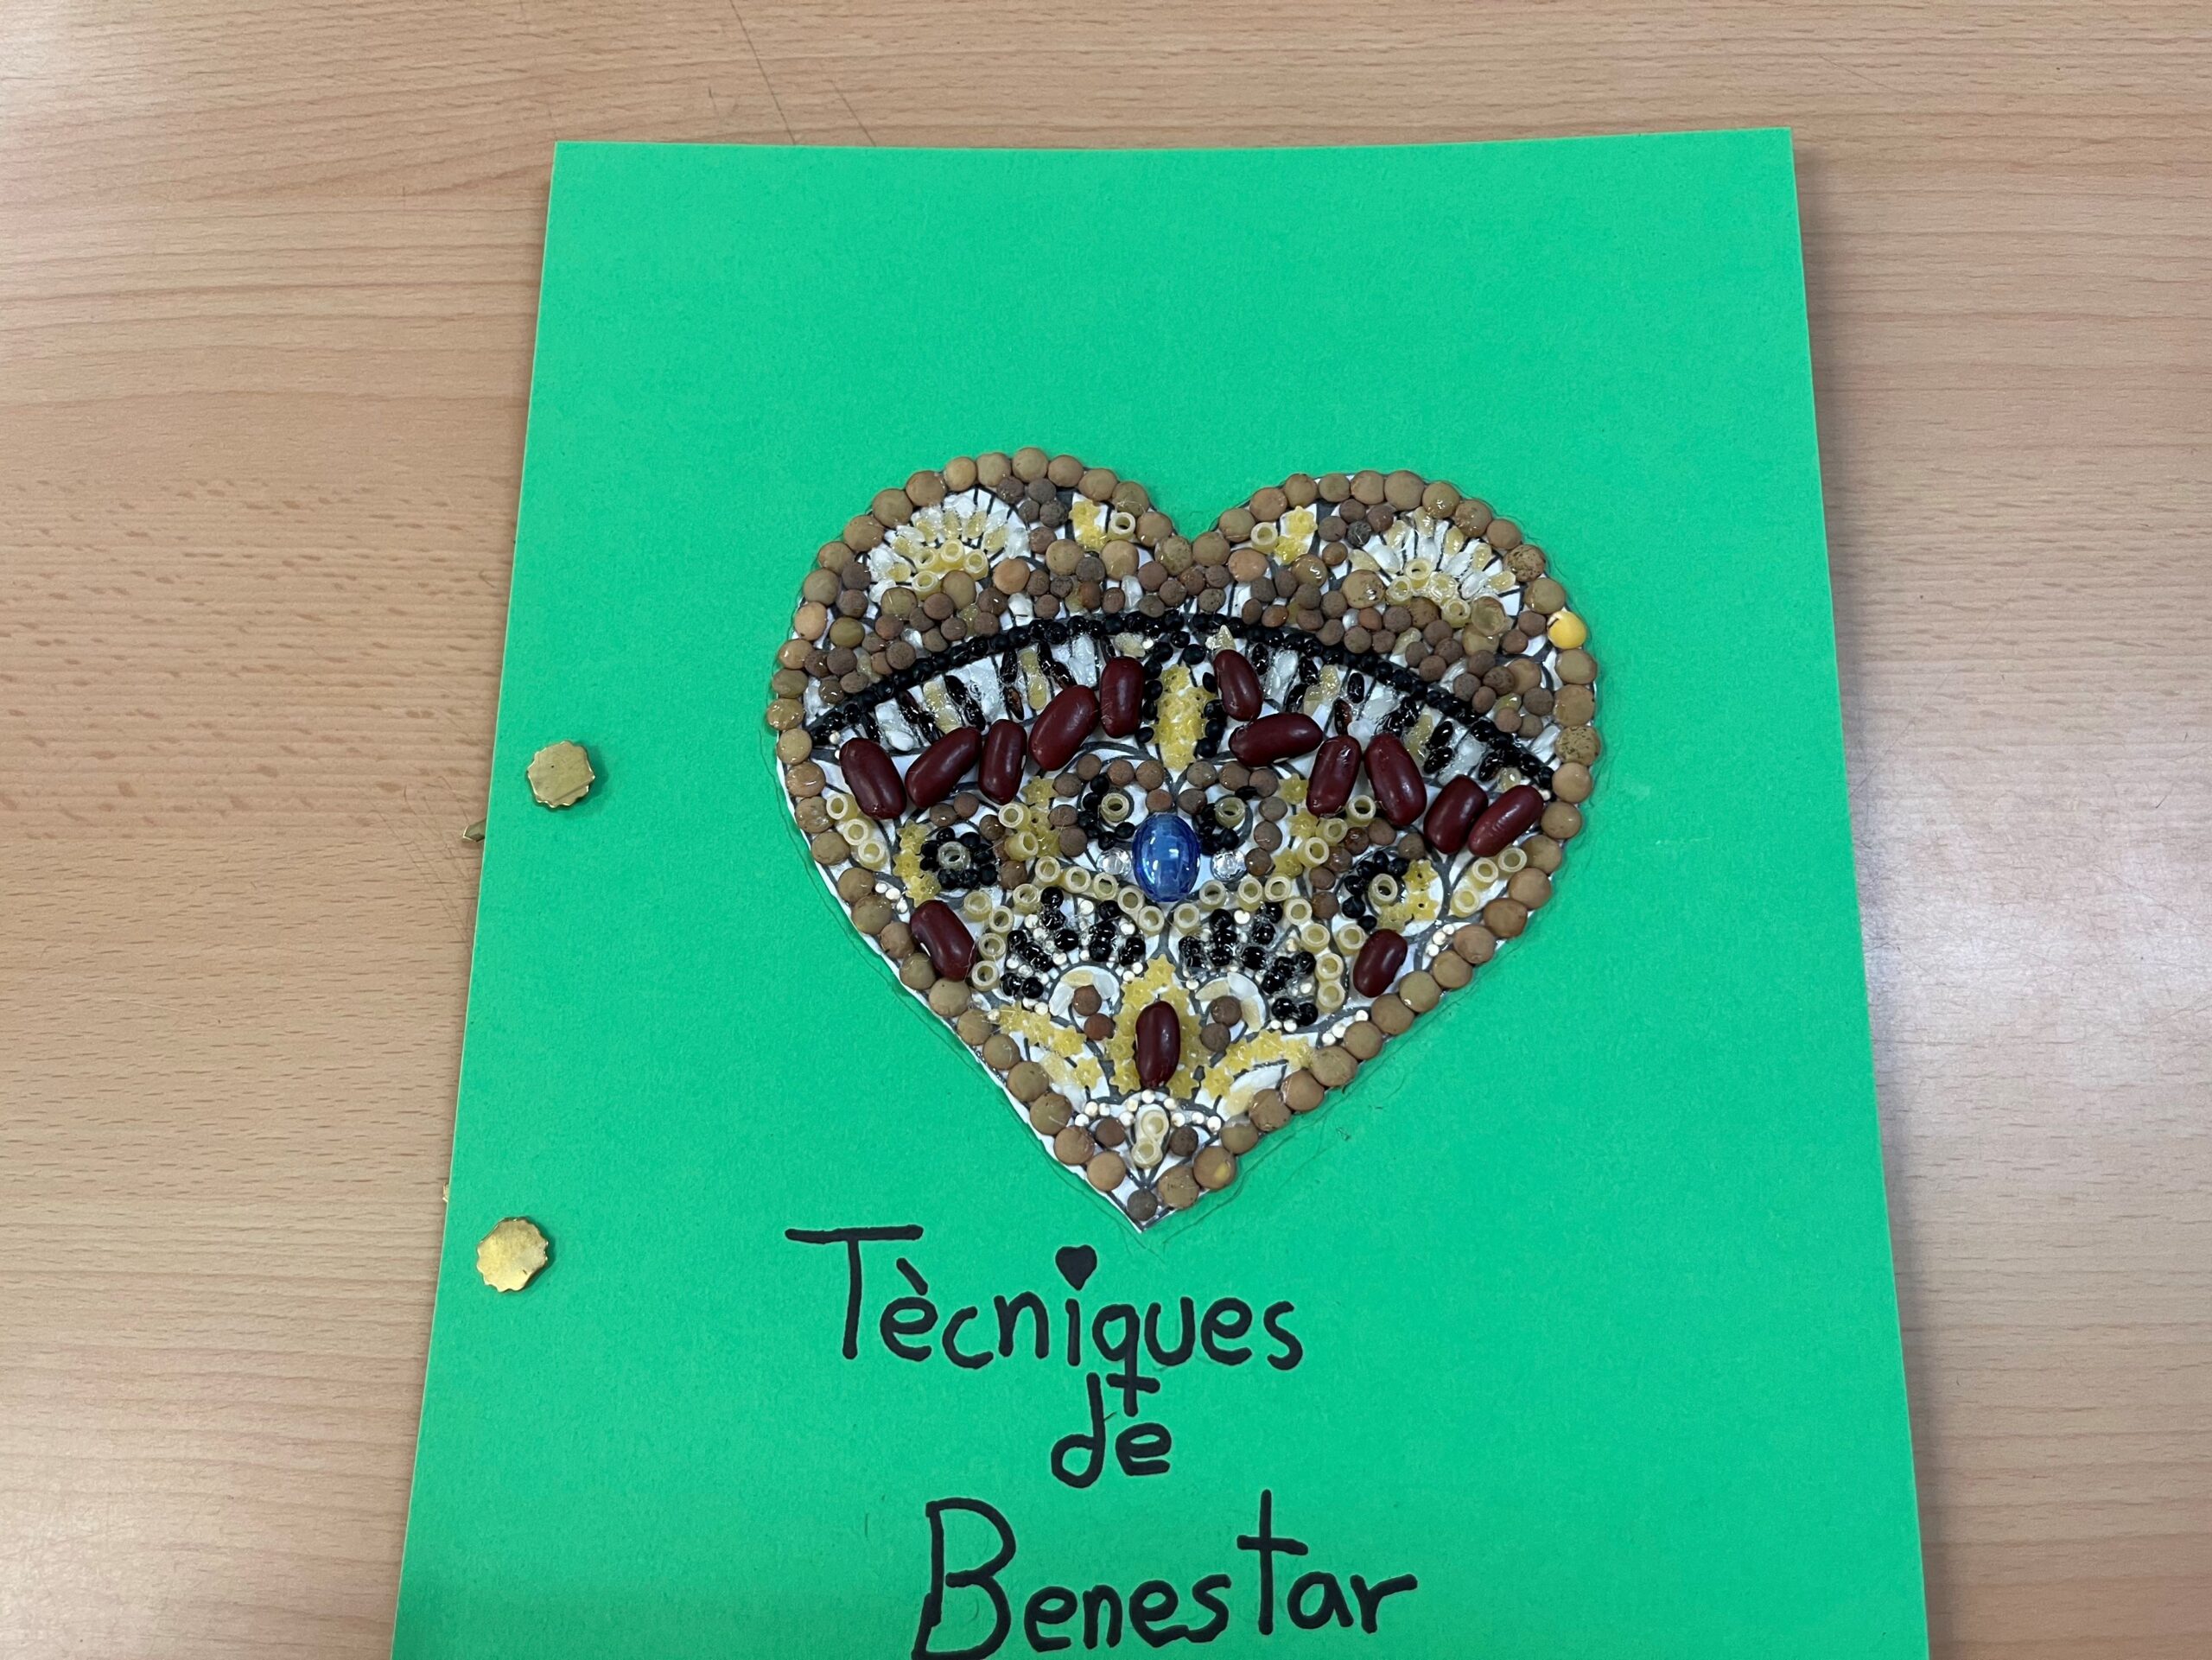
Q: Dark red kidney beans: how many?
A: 14